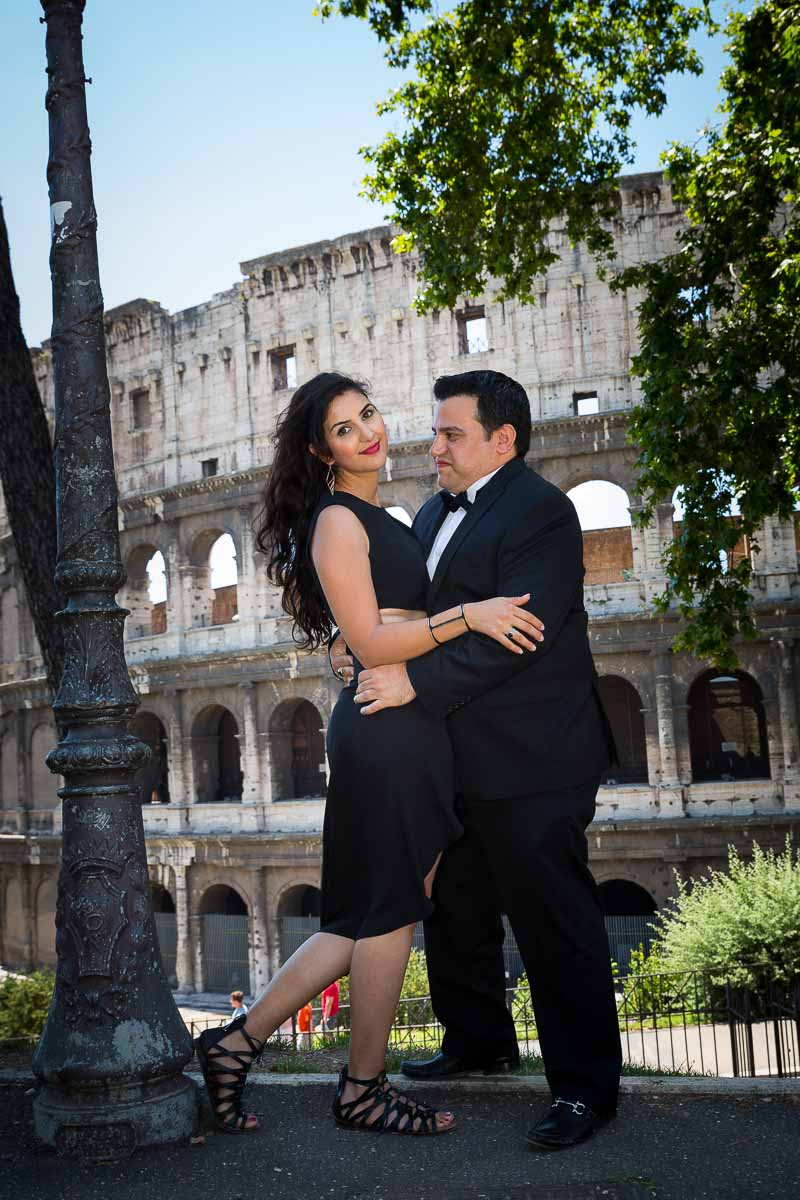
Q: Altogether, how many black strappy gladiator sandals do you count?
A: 2